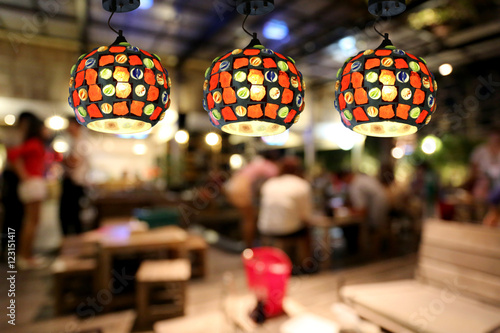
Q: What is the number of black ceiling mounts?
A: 3